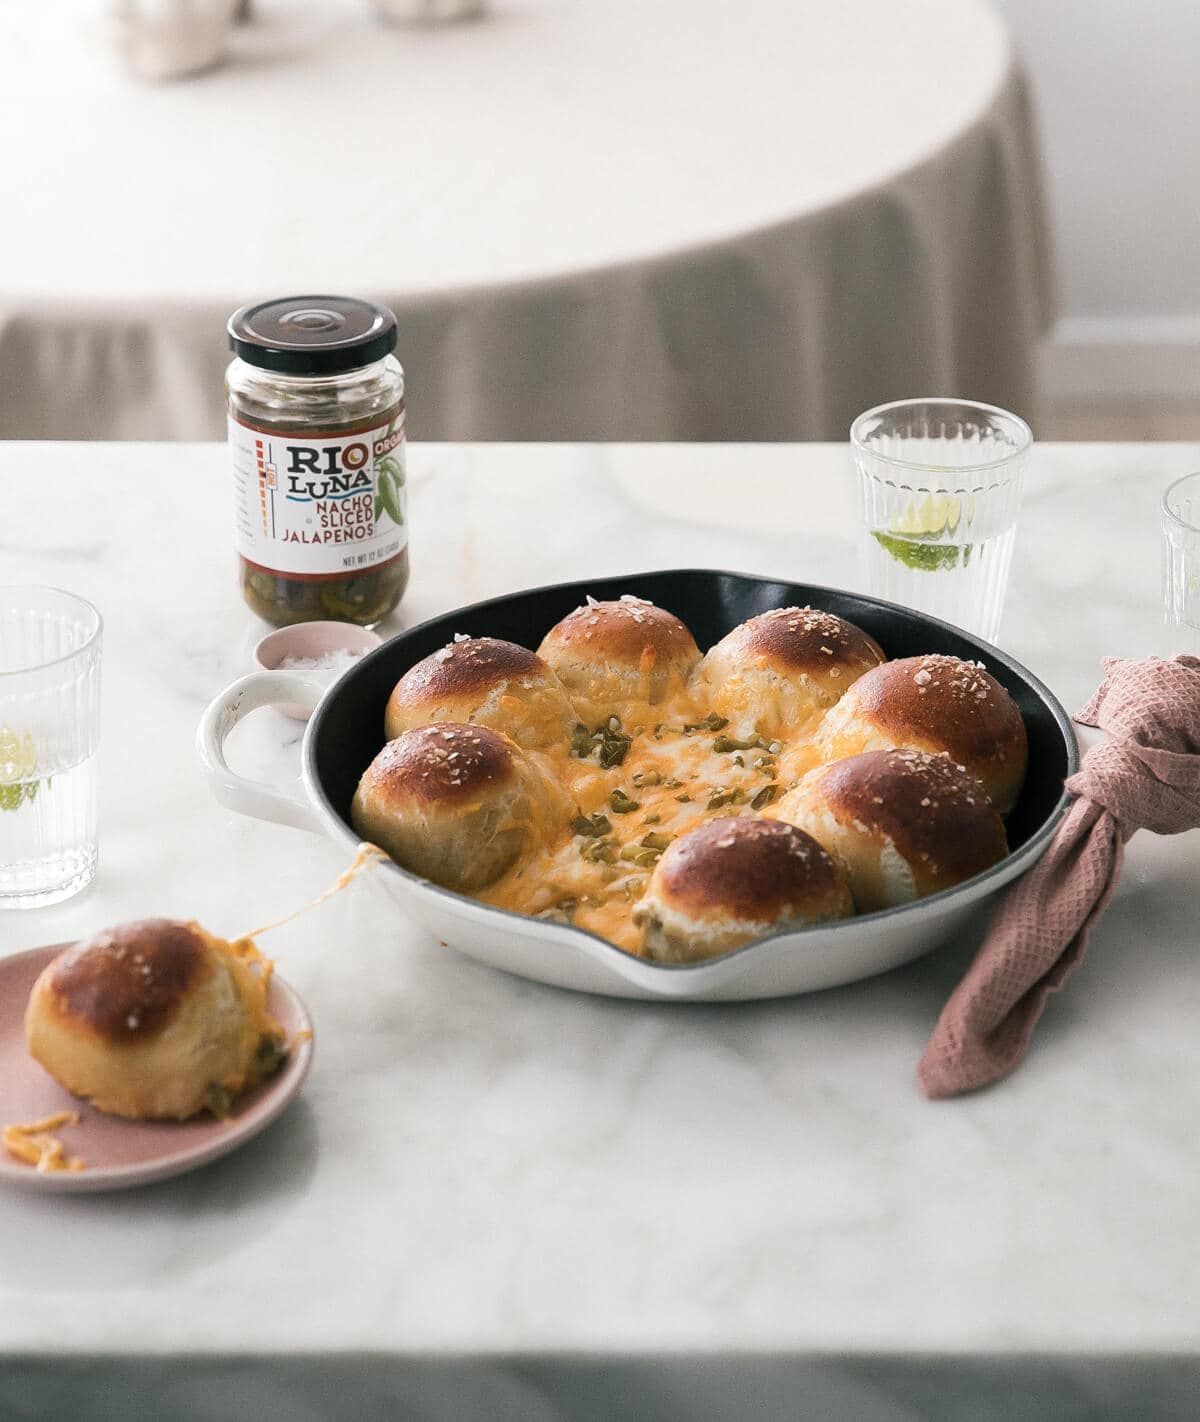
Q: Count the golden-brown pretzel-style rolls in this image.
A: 8